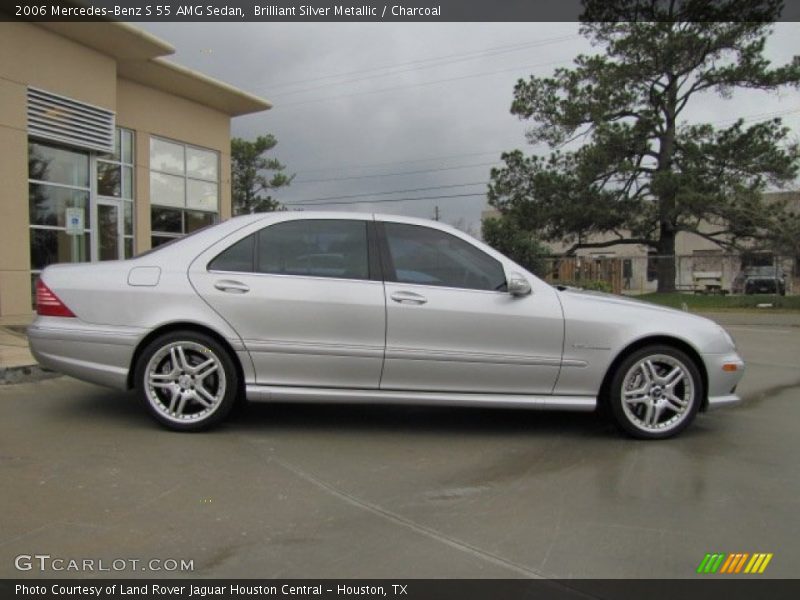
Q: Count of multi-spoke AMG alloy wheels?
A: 2